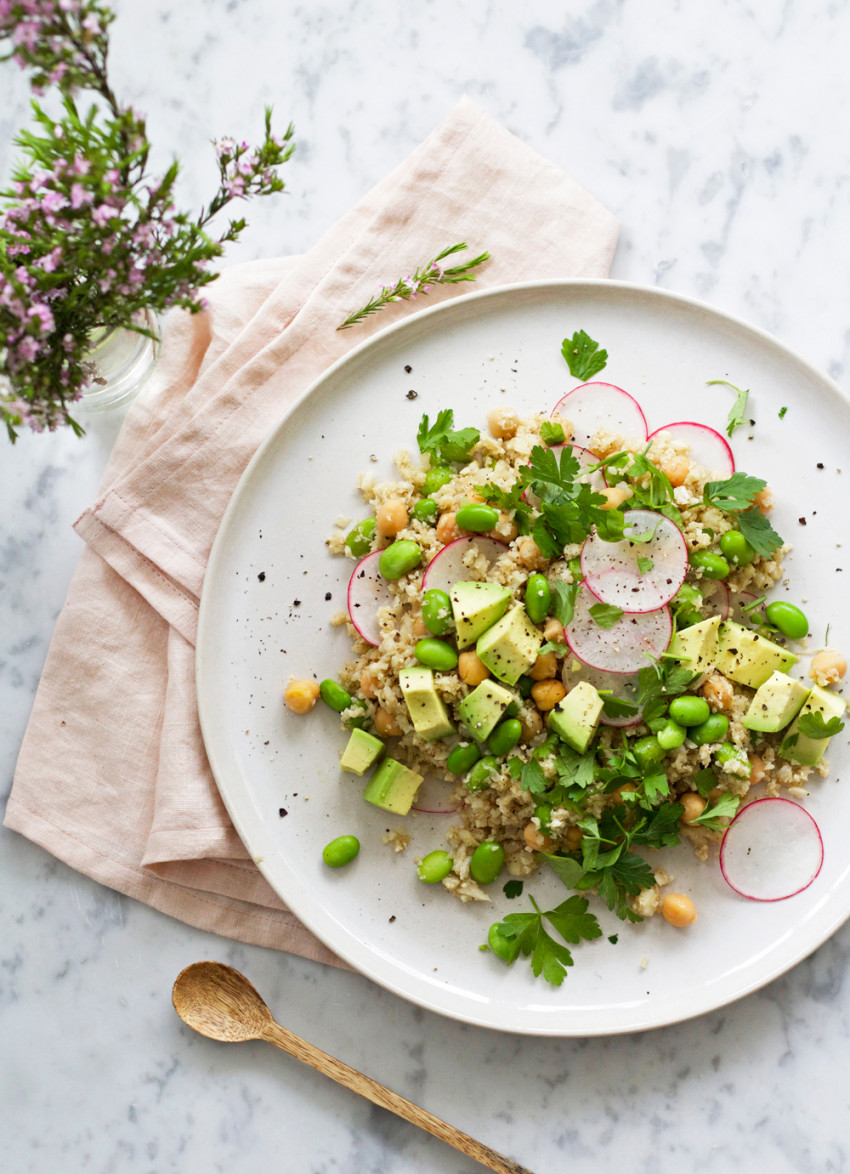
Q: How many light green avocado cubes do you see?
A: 11